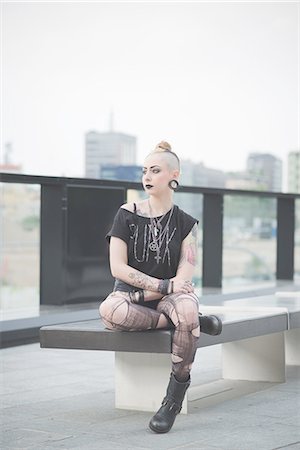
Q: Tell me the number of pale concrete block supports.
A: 3